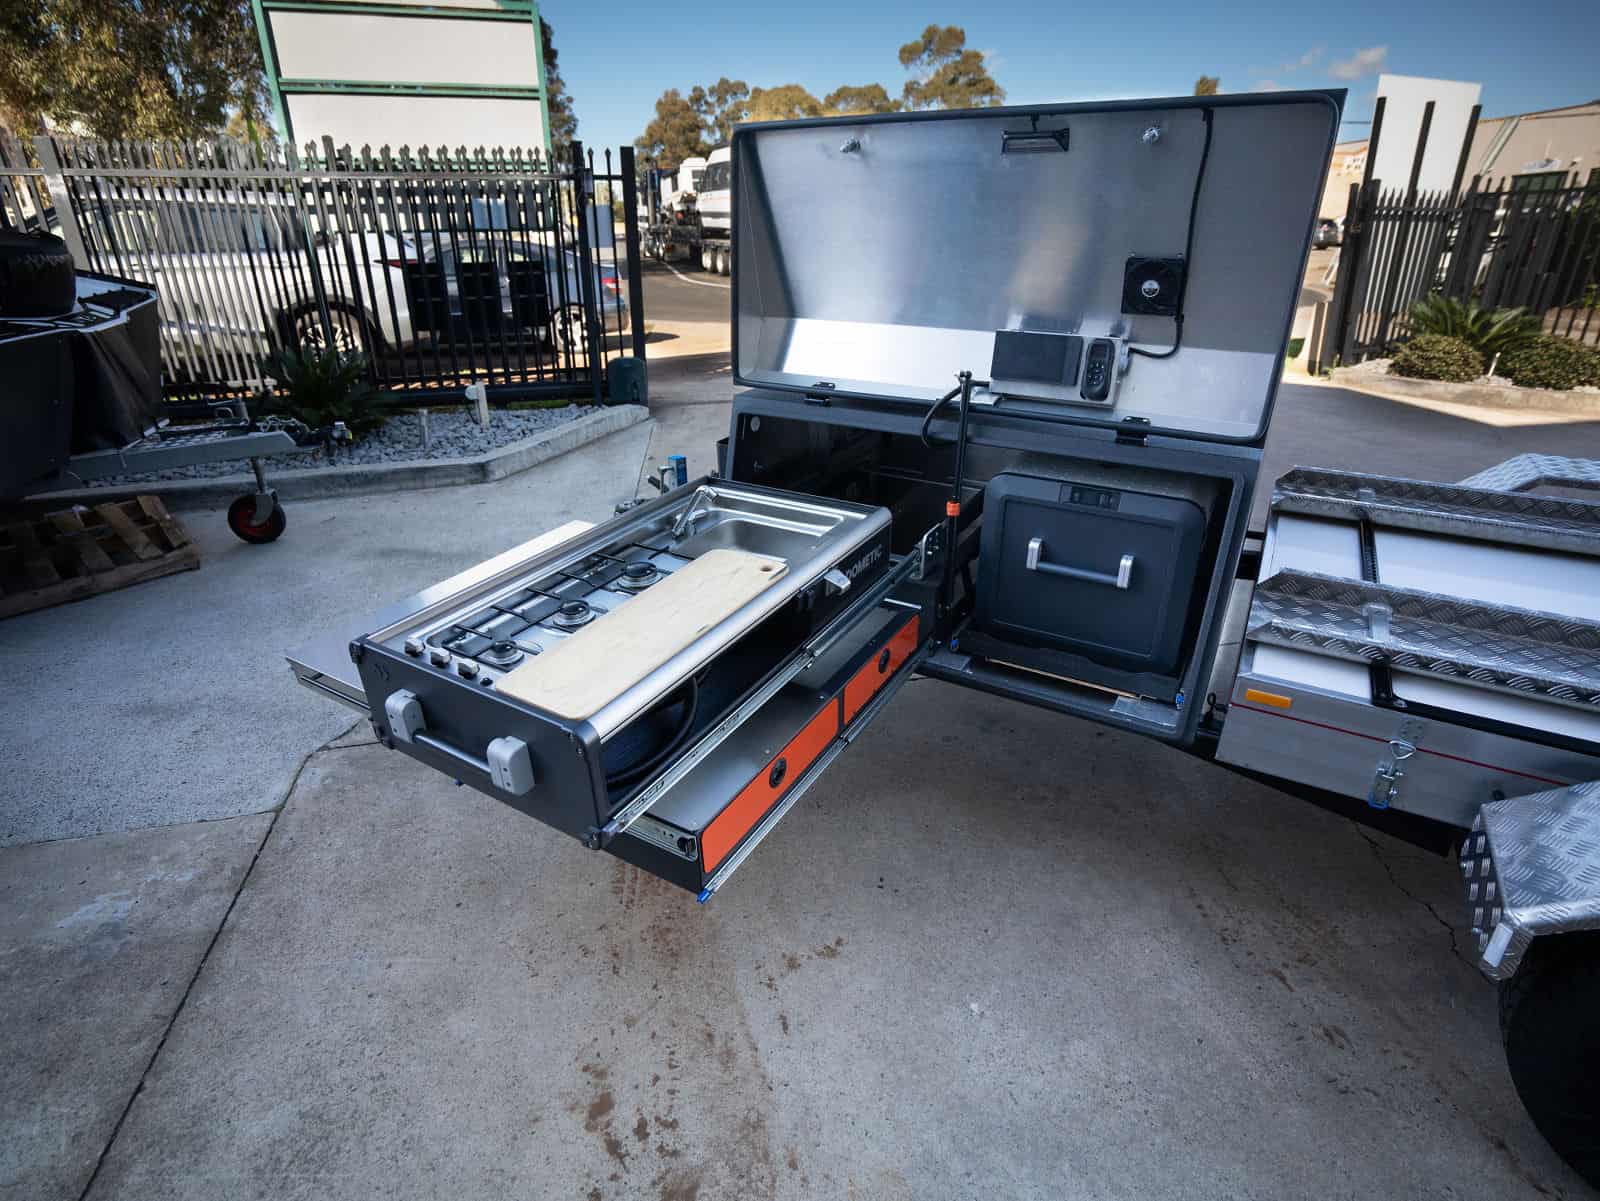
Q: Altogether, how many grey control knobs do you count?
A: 3